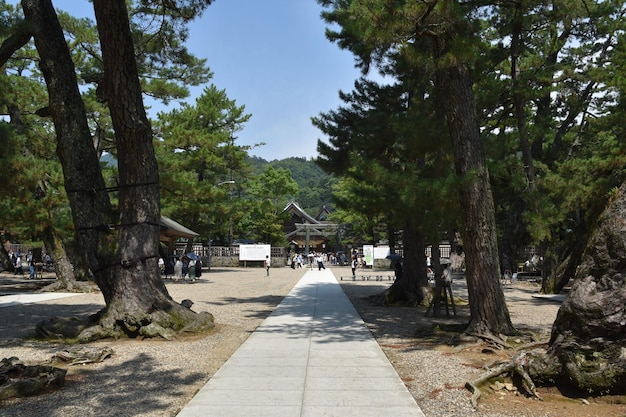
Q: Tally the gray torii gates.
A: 1